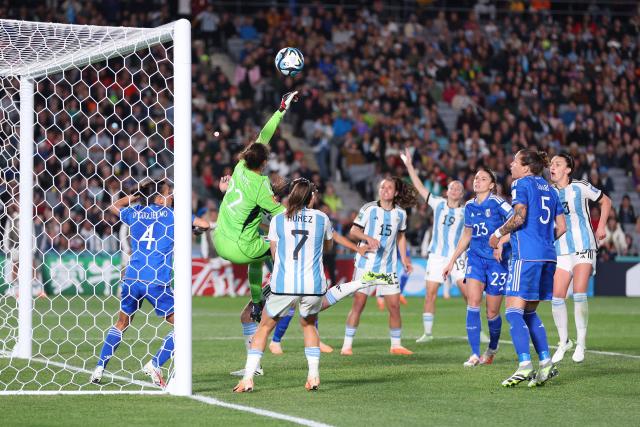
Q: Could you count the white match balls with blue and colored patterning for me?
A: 1